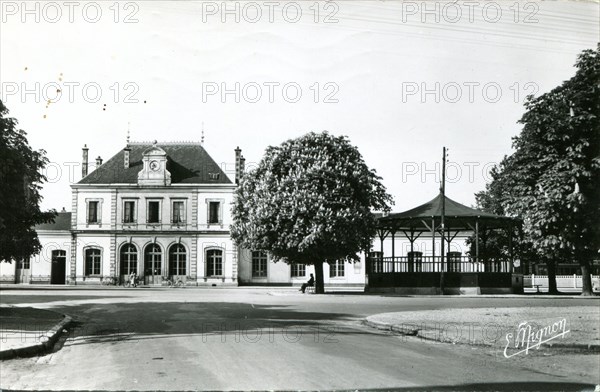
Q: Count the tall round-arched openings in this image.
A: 3